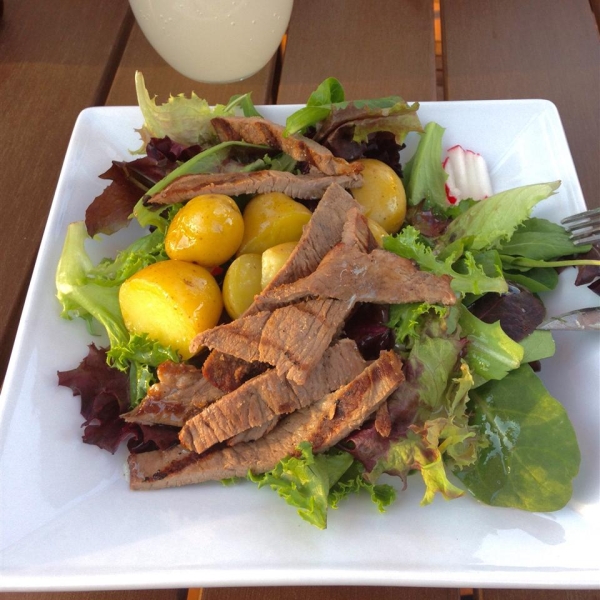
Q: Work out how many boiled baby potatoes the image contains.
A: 7